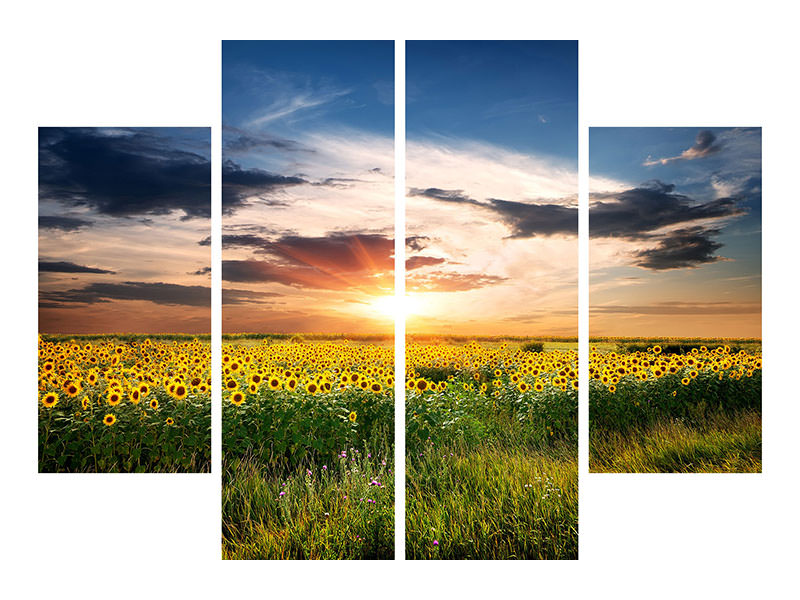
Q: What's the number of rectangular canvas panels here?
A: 4